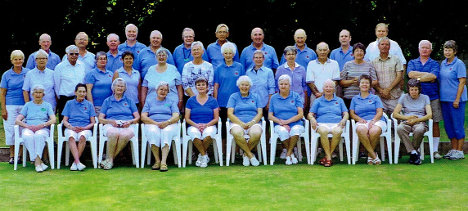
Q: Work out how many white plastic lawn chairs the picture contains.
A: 10